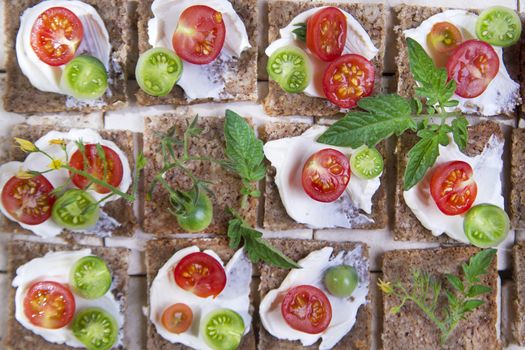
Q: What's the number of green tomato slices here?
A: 10